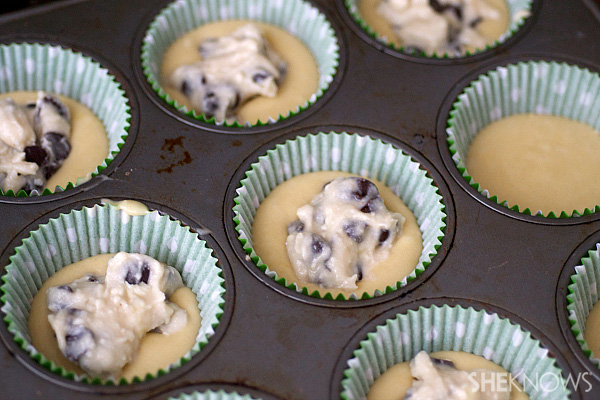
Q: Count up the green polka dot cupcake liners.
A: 9